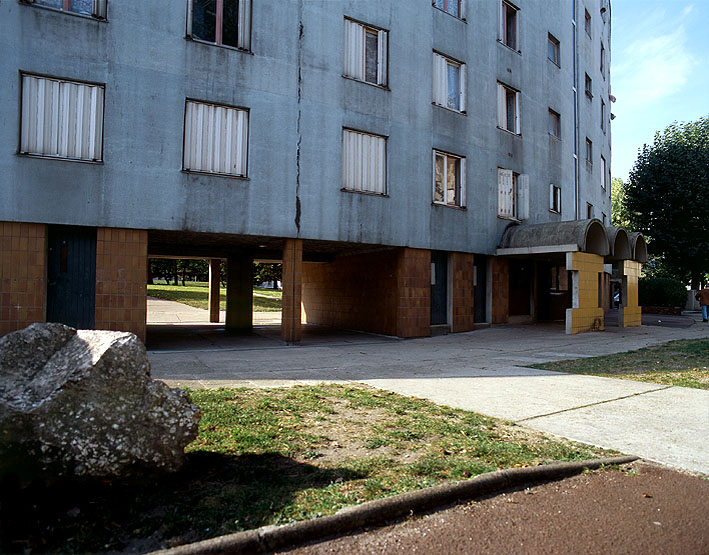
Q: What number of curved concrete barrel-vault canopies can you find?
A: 3